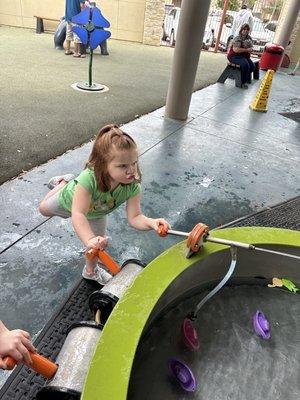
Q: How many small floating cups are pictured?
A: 3